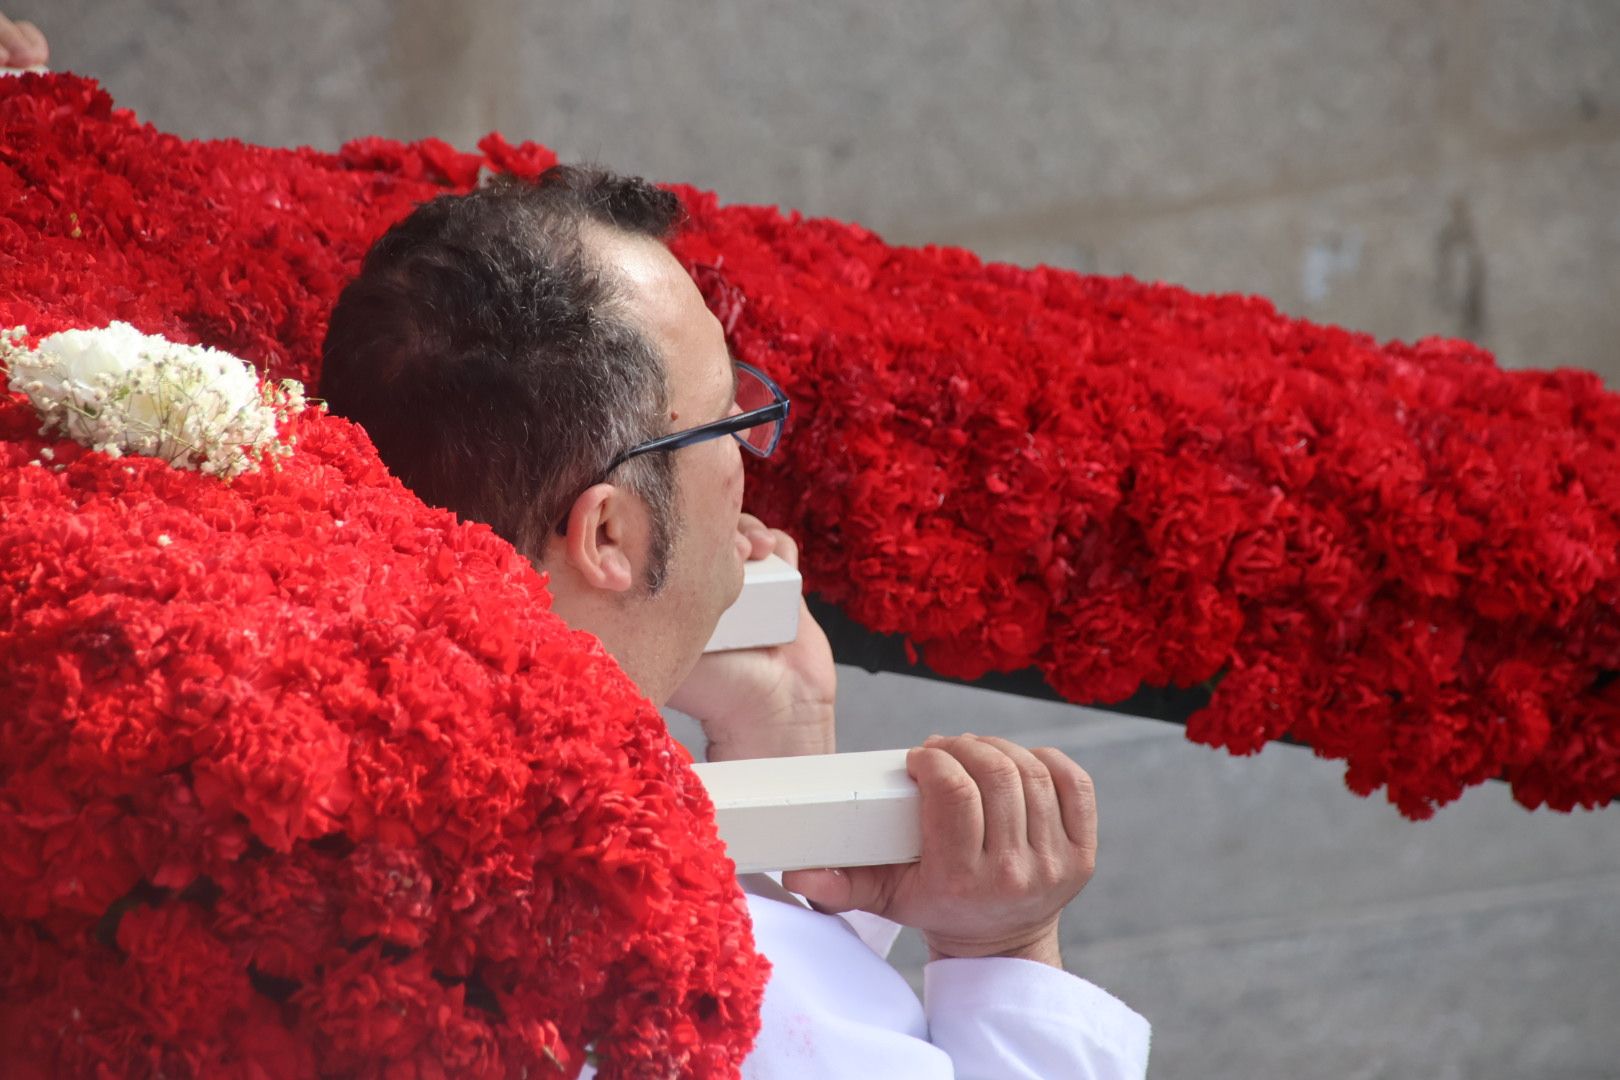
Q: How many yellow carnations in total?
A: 0